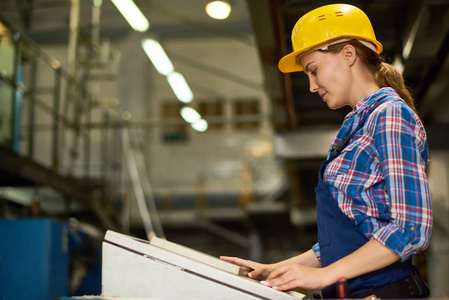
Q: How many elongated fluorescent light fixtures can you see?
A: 5